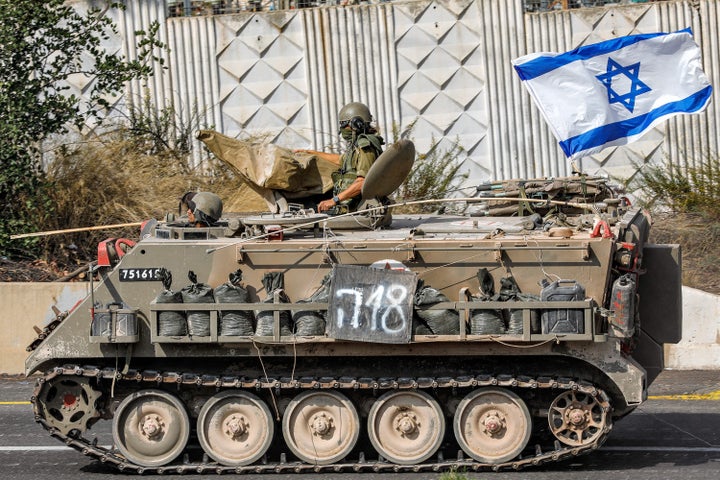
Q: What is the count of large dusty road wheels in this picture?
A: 5